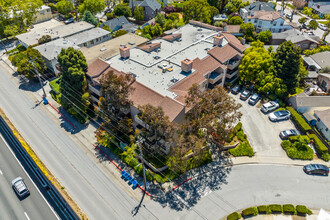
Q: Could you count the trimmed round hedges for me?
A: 6